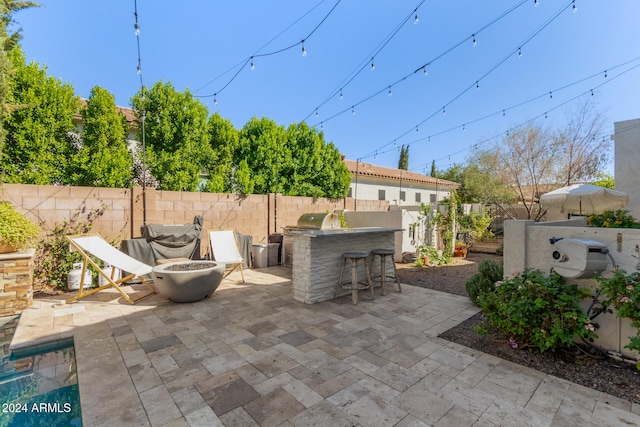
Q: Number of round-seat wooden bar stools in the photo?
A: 2